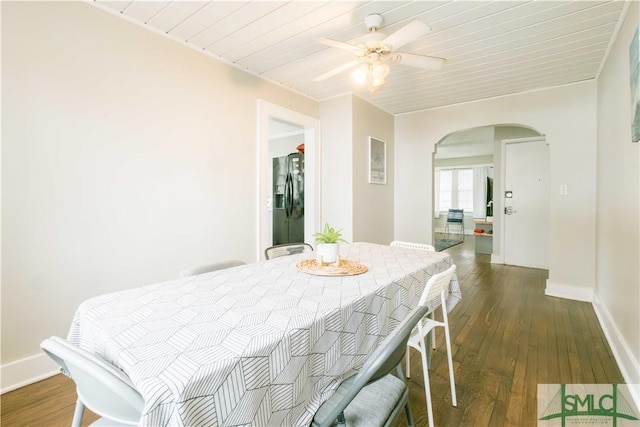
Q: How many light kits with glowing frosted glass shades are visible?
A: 1